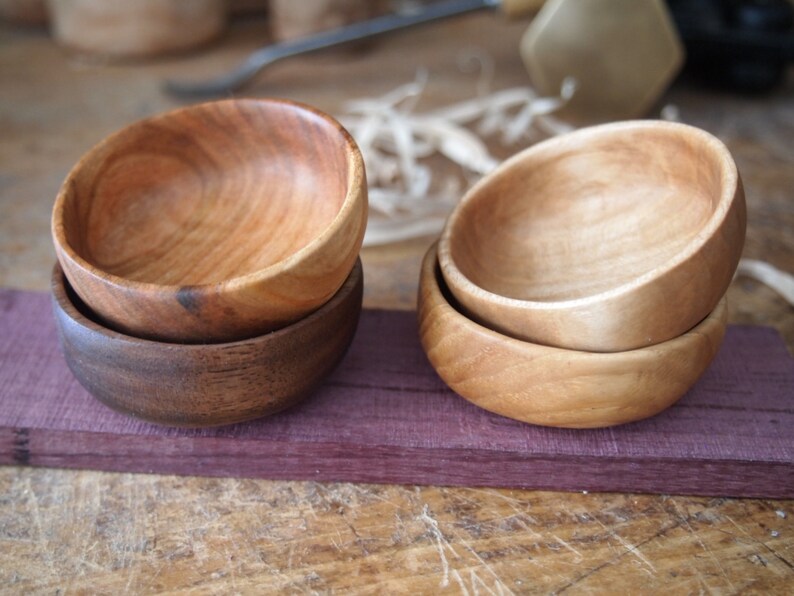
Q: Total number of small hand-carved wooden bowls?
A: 4